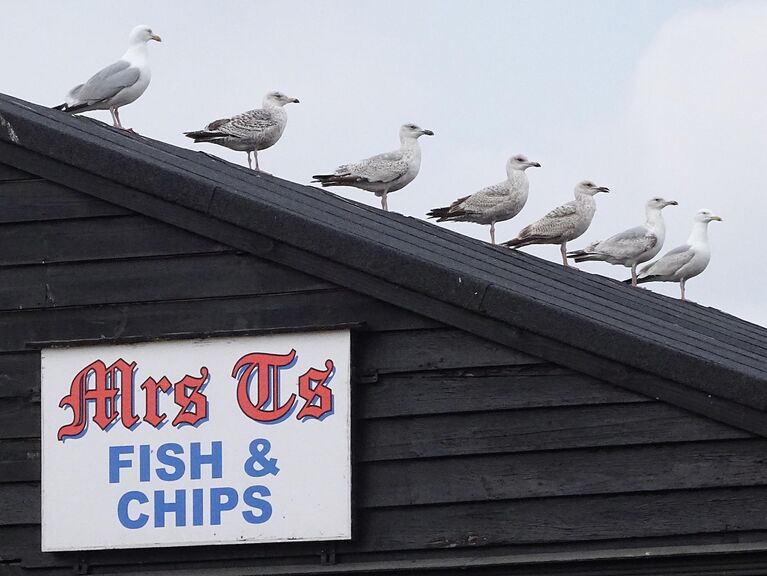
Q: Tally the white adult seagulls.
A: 2